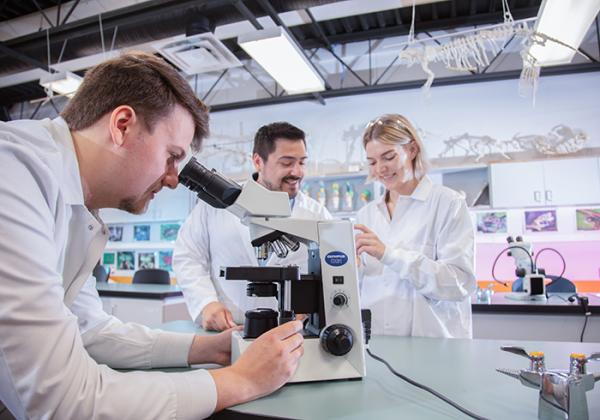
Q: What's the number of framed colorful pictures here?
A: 10